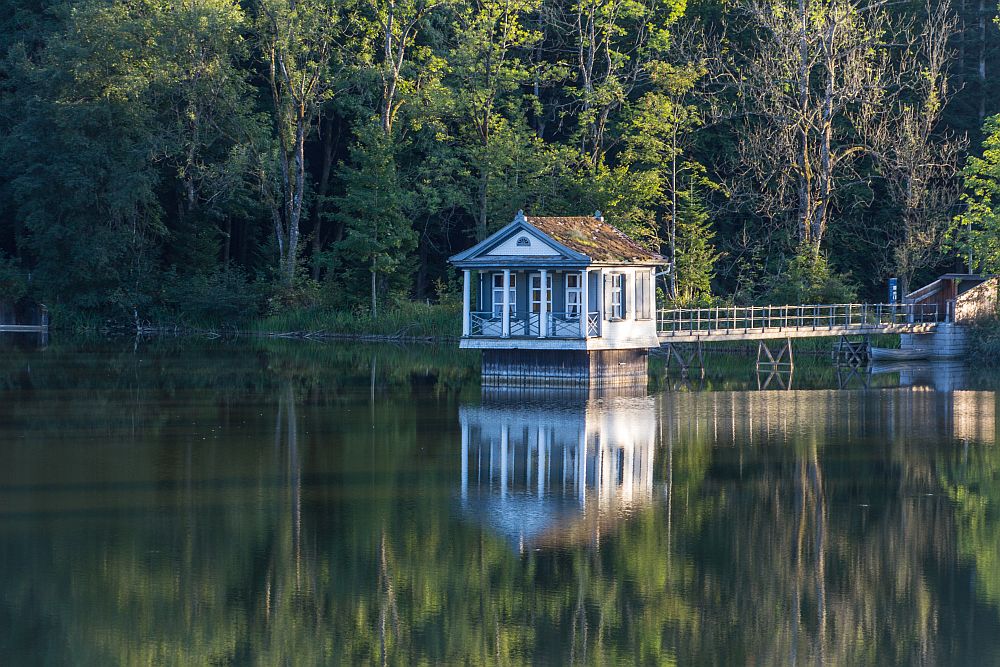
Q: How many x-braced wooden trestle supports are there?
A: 3